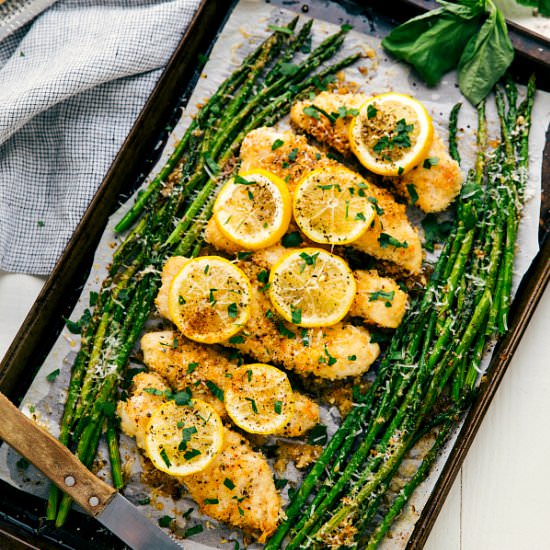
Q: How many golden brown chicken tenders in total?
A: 6